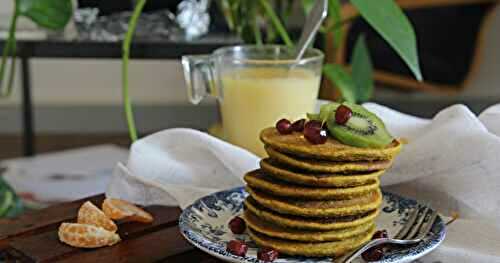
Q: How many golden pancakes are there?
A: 8